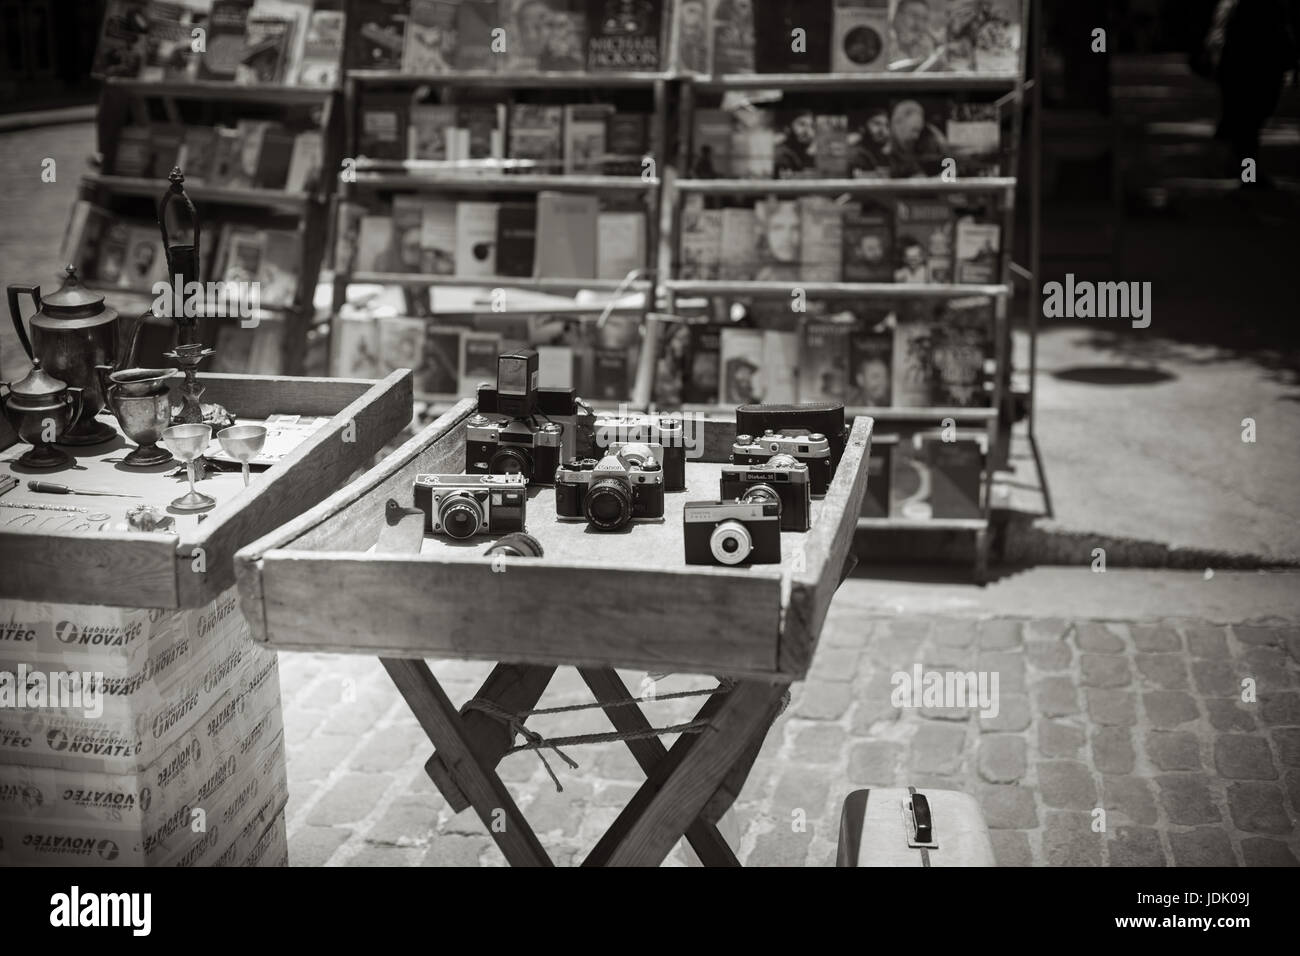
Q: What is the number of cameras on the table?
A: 7